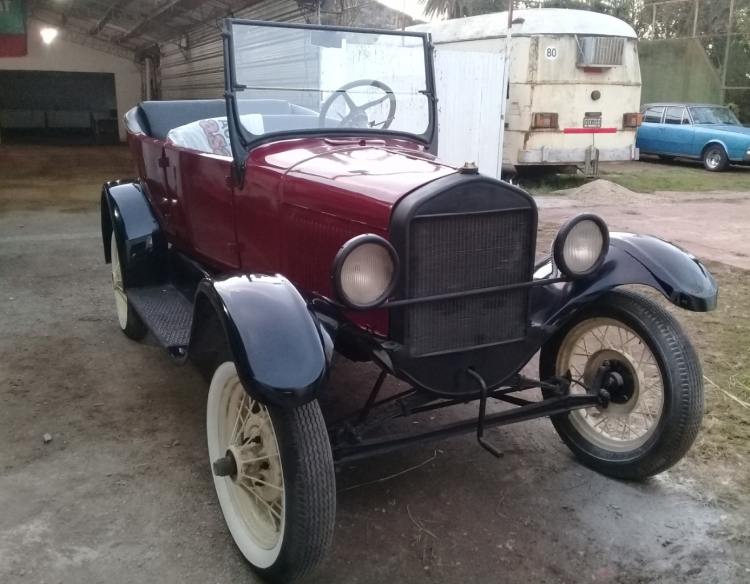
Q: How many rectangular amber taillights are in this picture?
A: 2